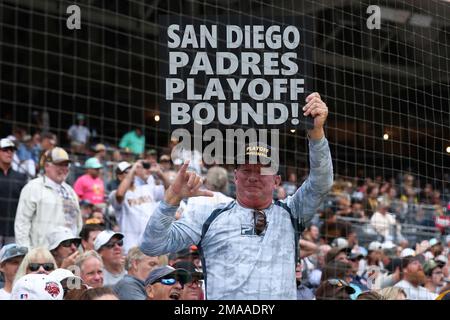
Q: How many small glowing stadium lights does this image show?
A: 4